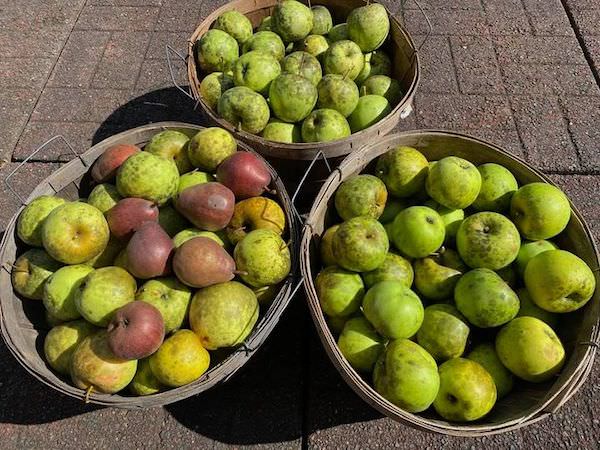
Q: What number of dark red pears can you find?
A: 7